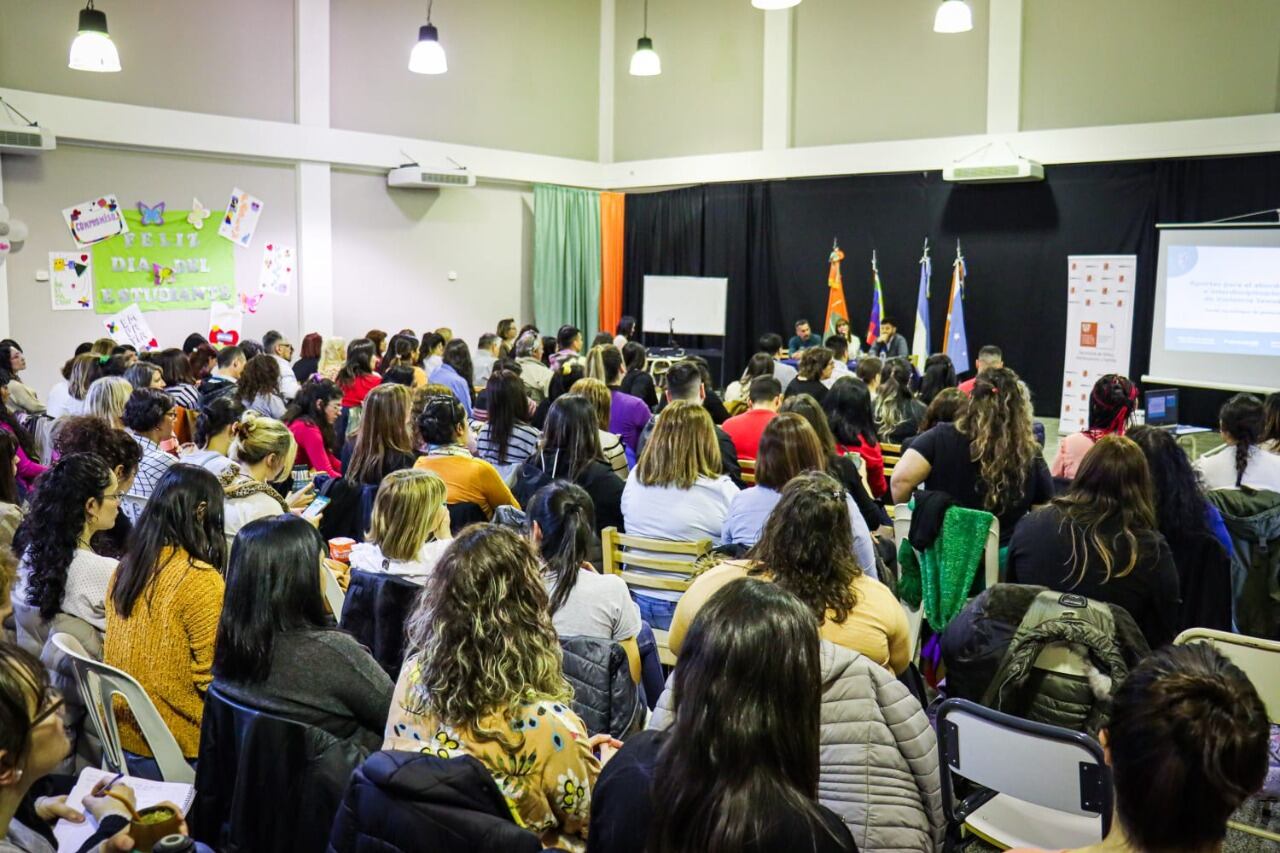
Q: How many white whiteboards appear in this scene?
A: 1